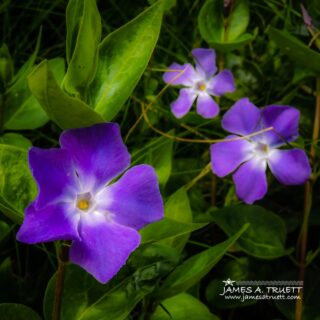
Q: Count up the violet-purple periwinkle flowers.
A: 3